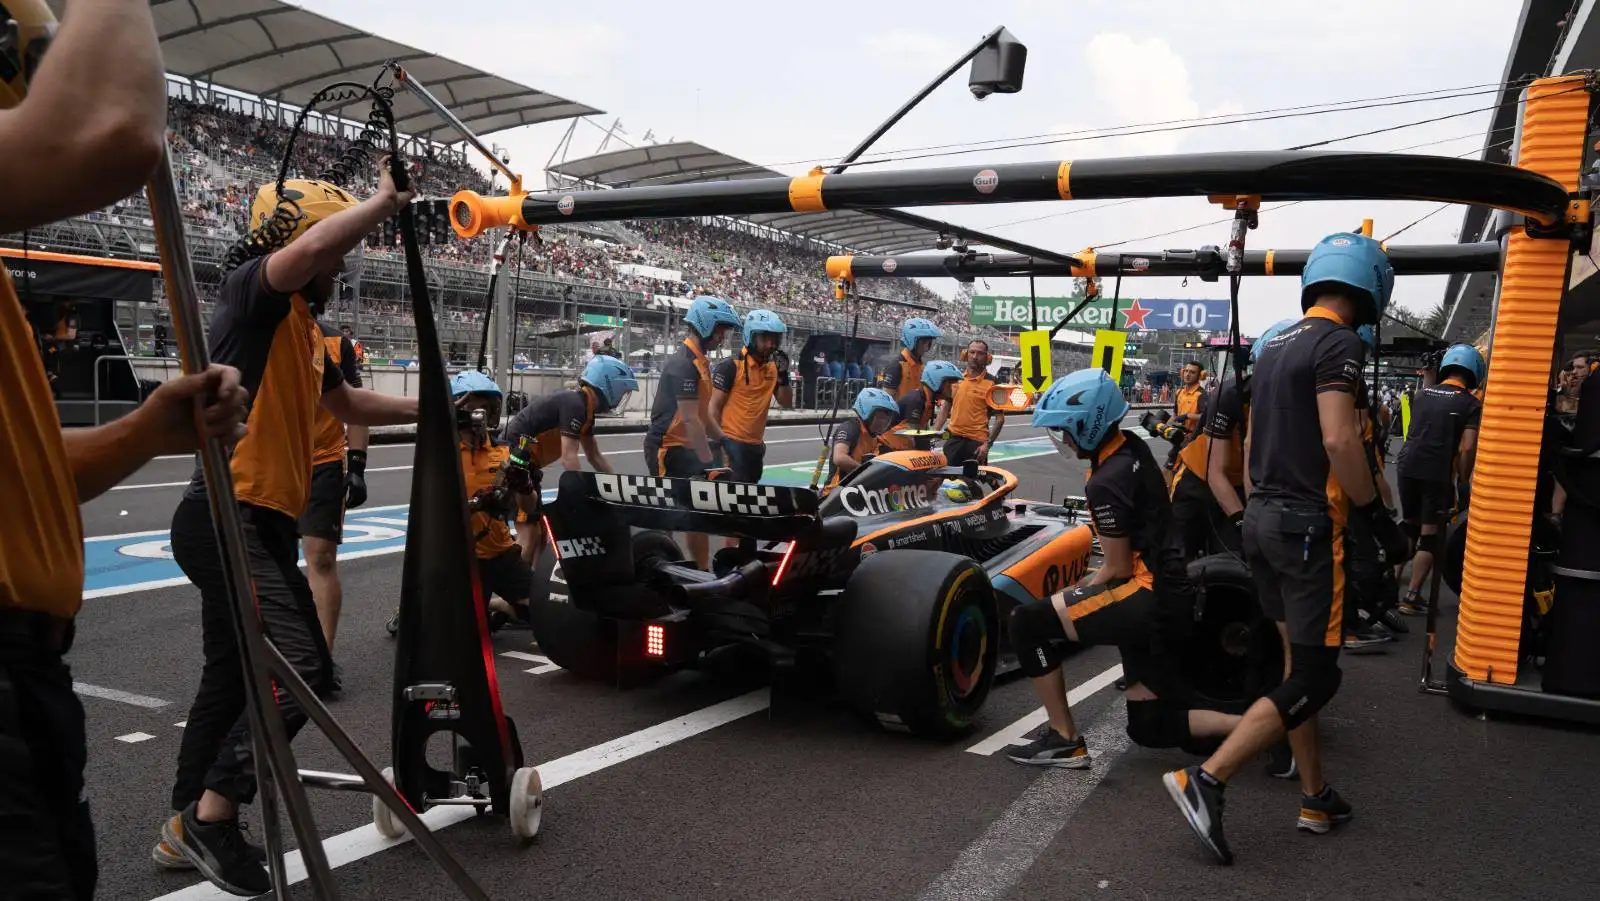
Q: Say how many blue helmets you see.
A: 12